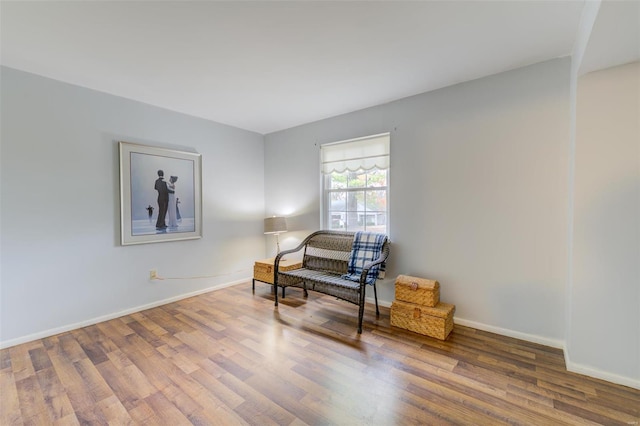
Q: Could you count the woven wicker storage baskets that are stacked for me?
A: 2